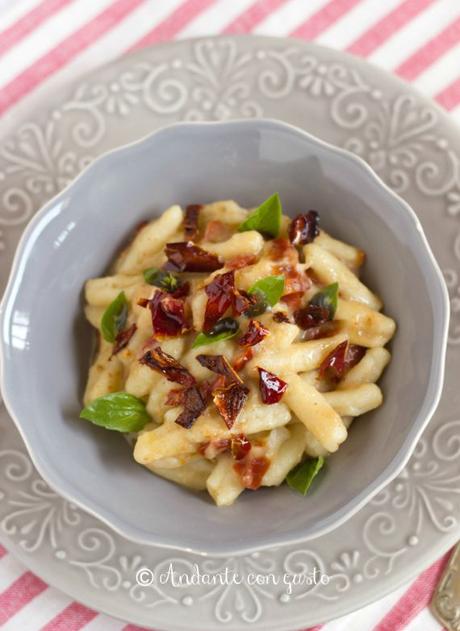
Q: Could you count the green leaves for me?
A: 8